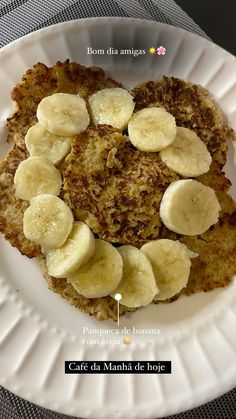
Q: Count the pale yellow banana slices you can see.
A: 12